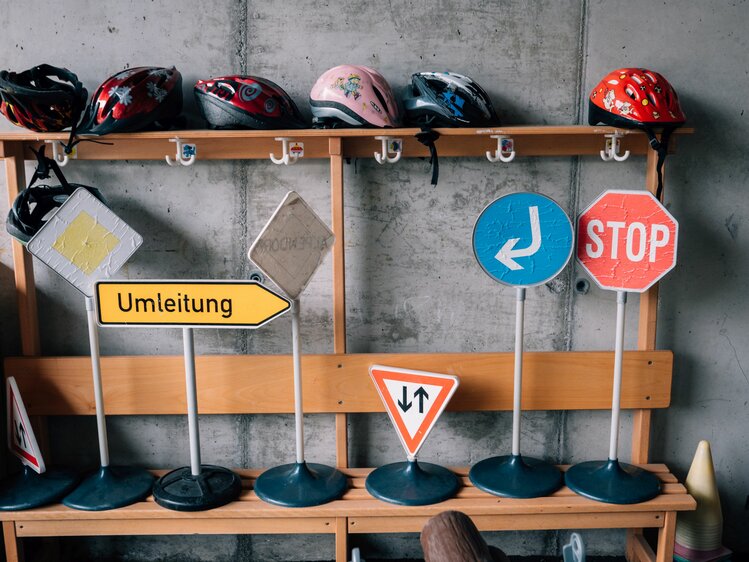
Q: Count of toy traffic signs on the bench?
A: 7